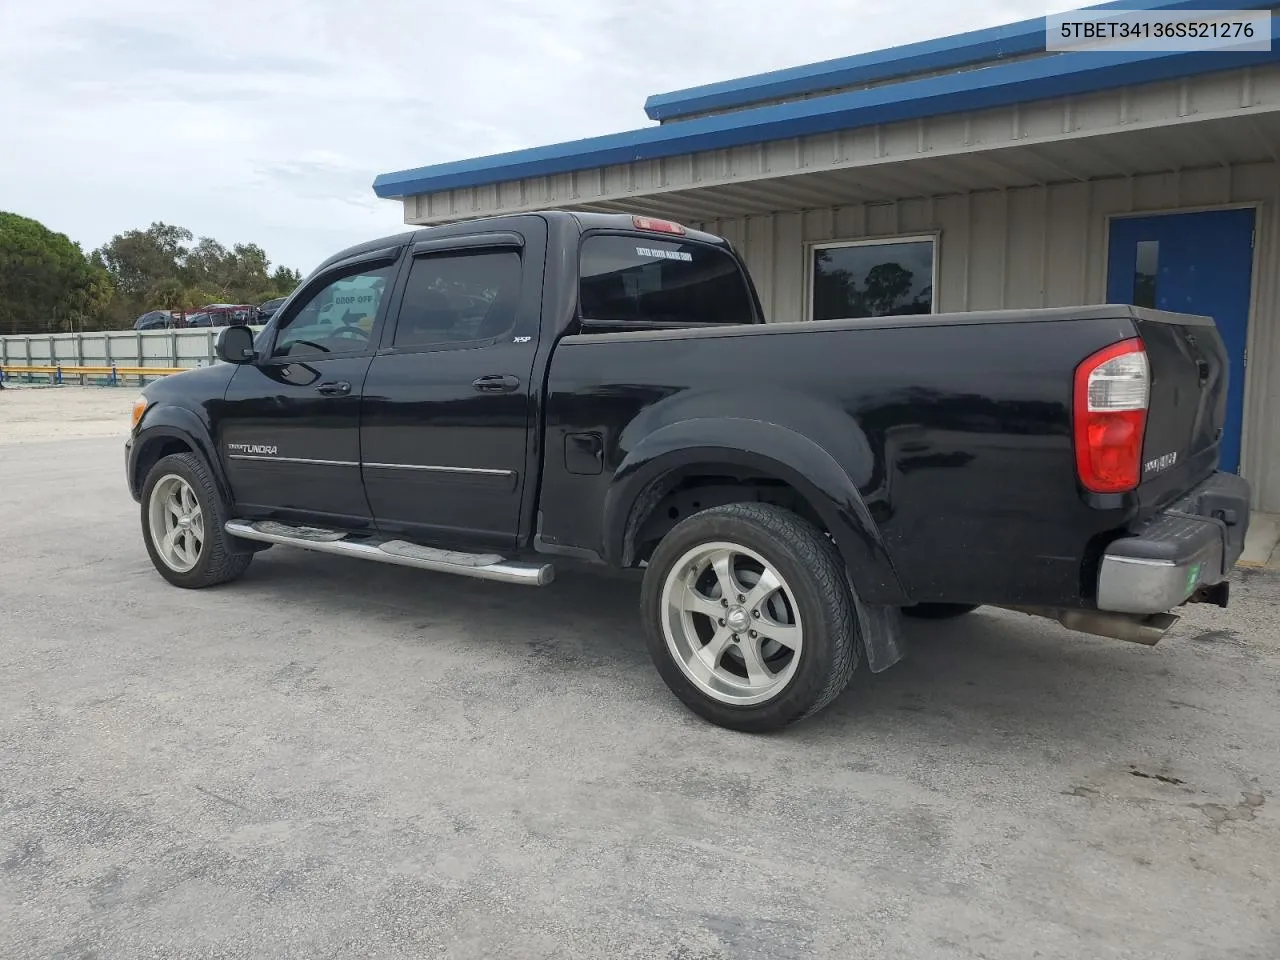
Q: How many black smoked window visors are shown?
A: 2